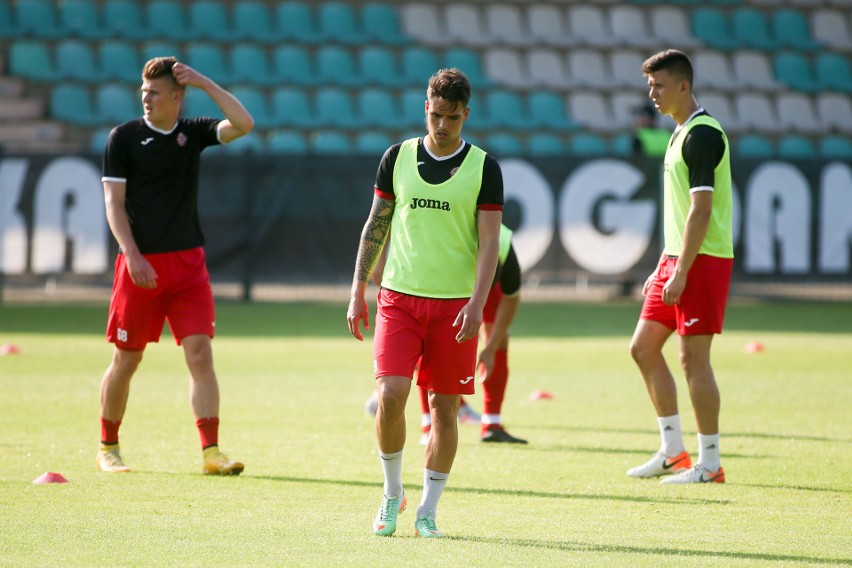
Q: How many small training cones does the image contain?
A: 4